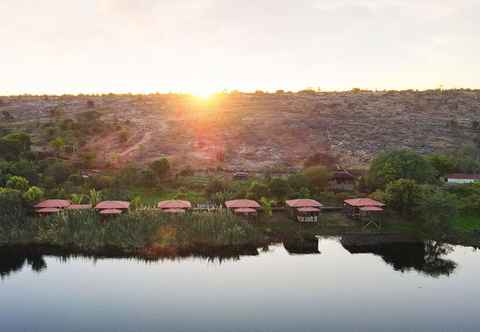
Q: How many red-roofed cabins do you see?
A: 6